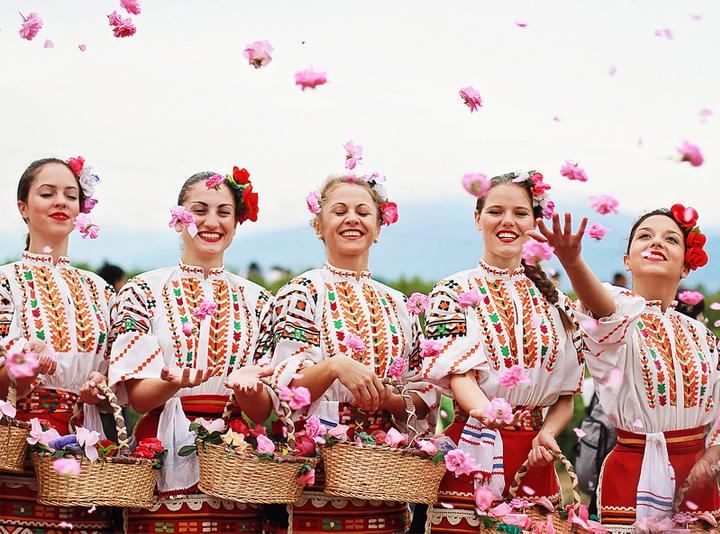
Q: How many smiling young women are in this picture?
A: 5